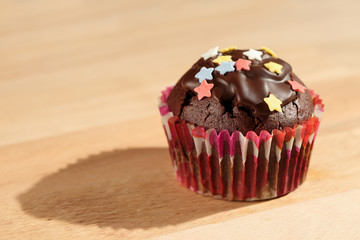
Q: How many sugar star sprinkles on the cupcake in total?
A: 12